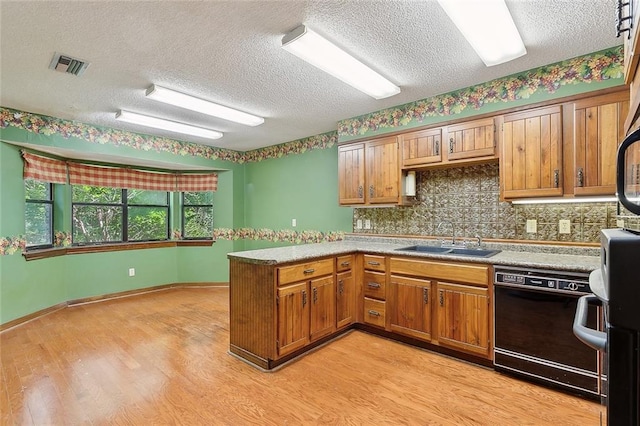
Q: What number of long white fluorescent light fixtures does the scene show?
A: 4